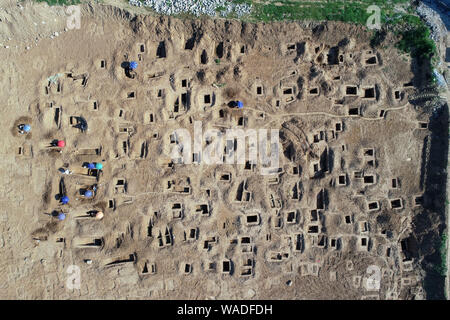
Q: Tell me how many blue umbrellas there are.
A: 7